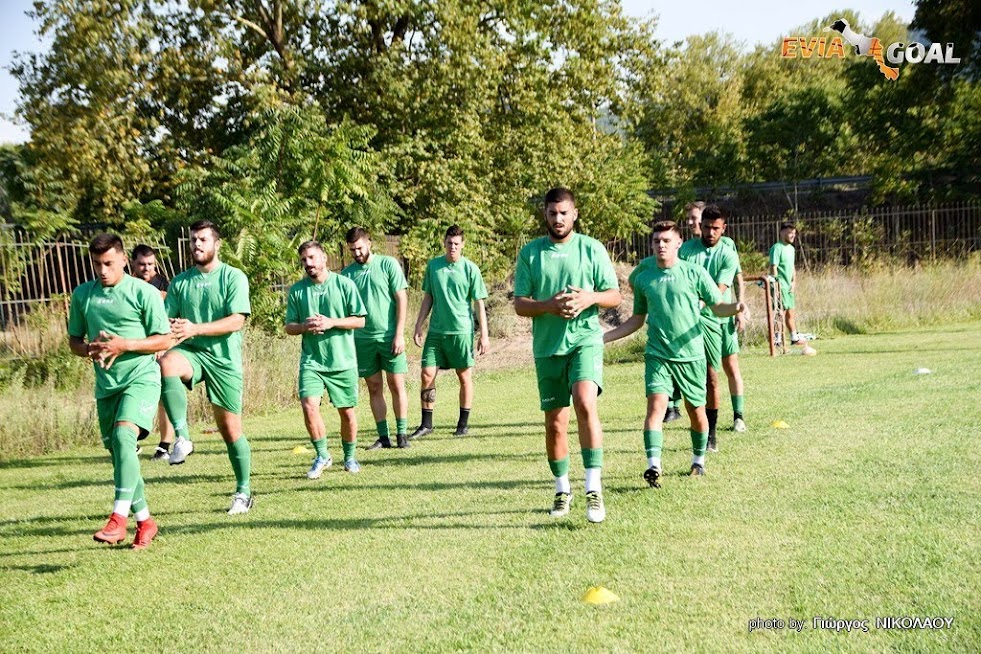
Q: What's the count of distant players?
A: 1